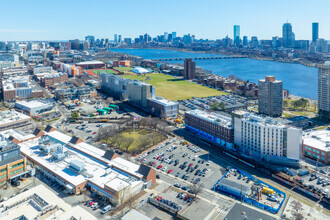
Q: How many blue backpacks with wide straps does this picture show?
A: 0